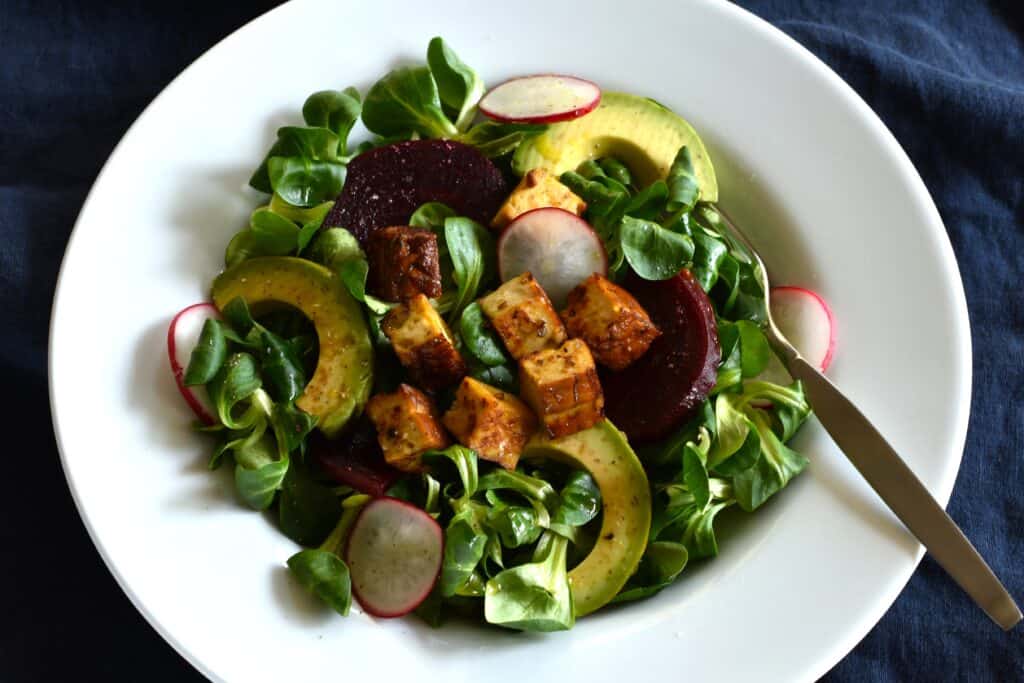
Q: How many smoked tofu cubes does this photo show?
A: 8